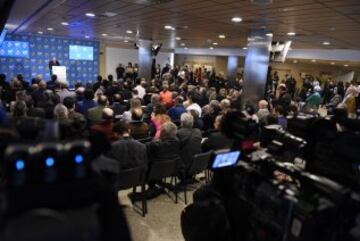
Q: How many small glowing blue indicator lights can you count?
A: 3